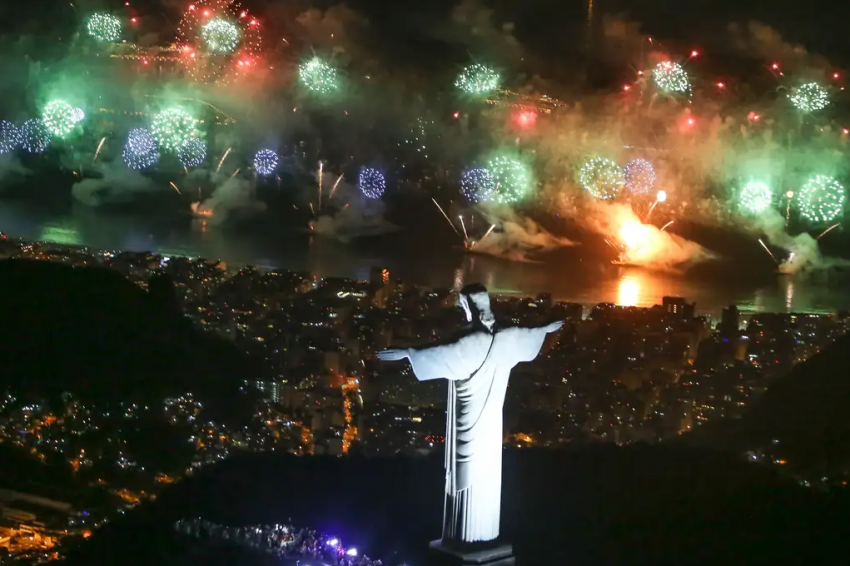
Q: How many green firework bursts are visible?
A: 12